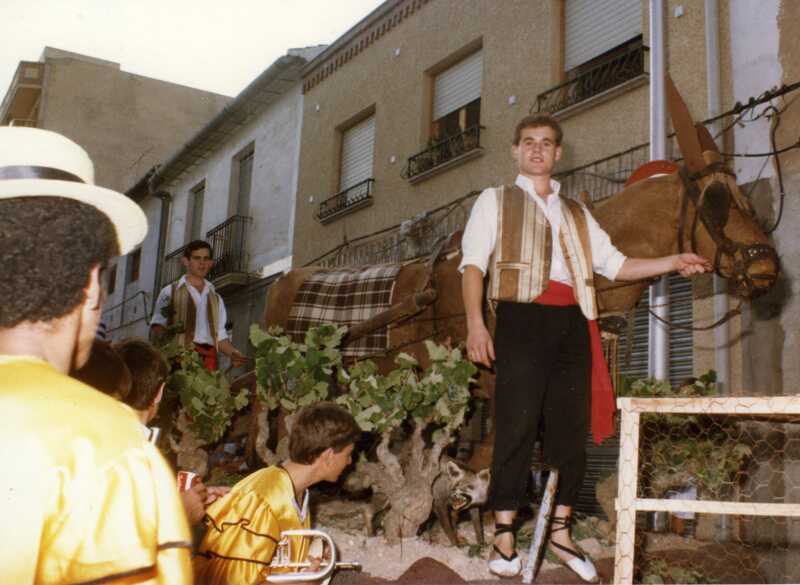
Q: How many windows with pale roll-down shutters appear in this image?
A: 3